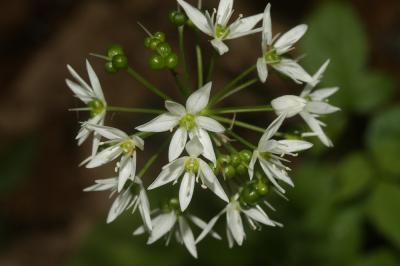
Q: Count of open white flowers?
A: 11